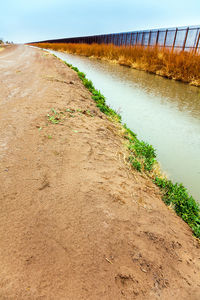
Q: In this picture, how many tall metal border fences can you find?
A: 1